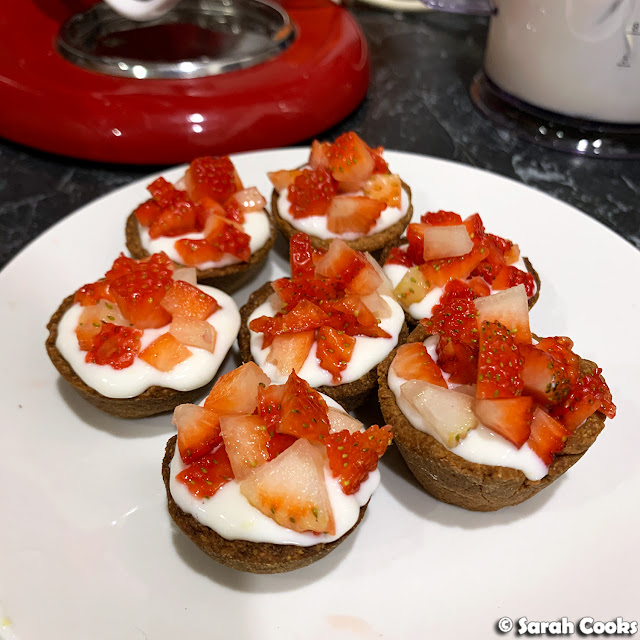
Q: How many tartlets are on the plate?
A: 7